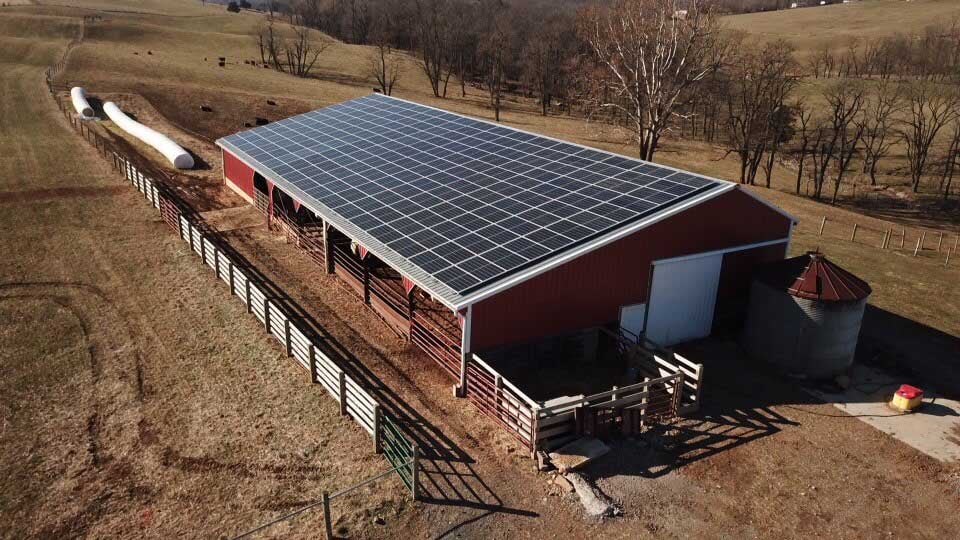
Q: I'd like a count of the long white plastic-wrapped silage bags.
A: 2